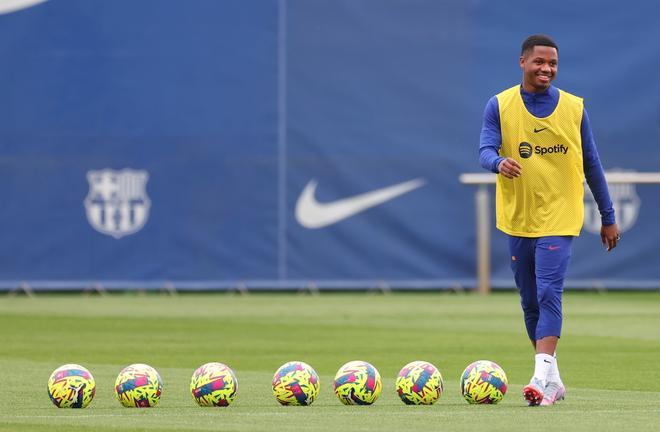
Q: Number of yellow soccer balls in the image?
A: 7